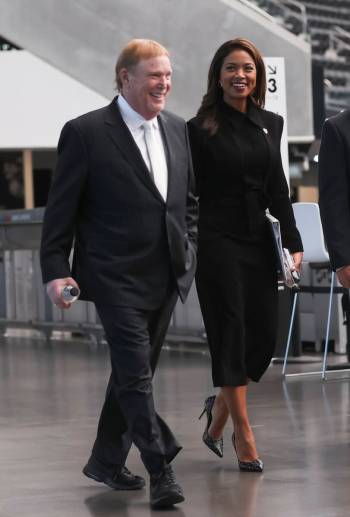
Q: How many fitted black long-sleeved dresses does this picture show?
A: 1